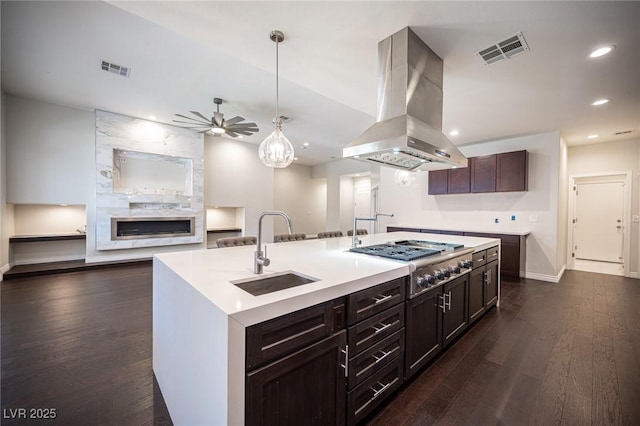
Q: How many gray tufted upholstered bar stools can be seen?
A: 4